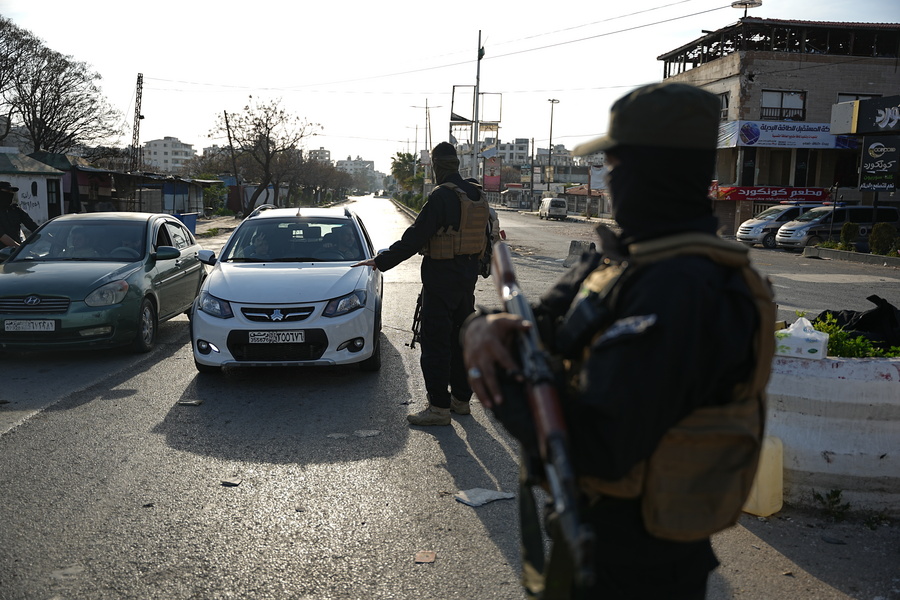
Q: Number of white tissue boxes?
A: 1